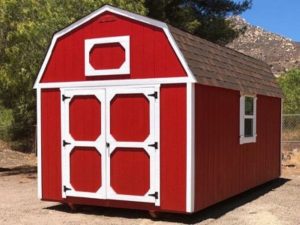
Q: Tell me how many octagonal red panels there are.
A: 5